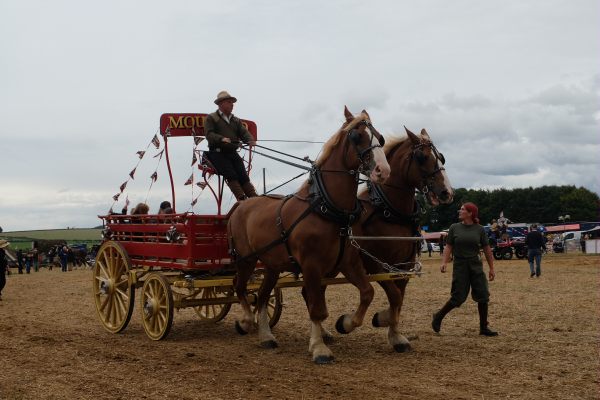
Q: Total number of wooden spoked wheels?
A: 4